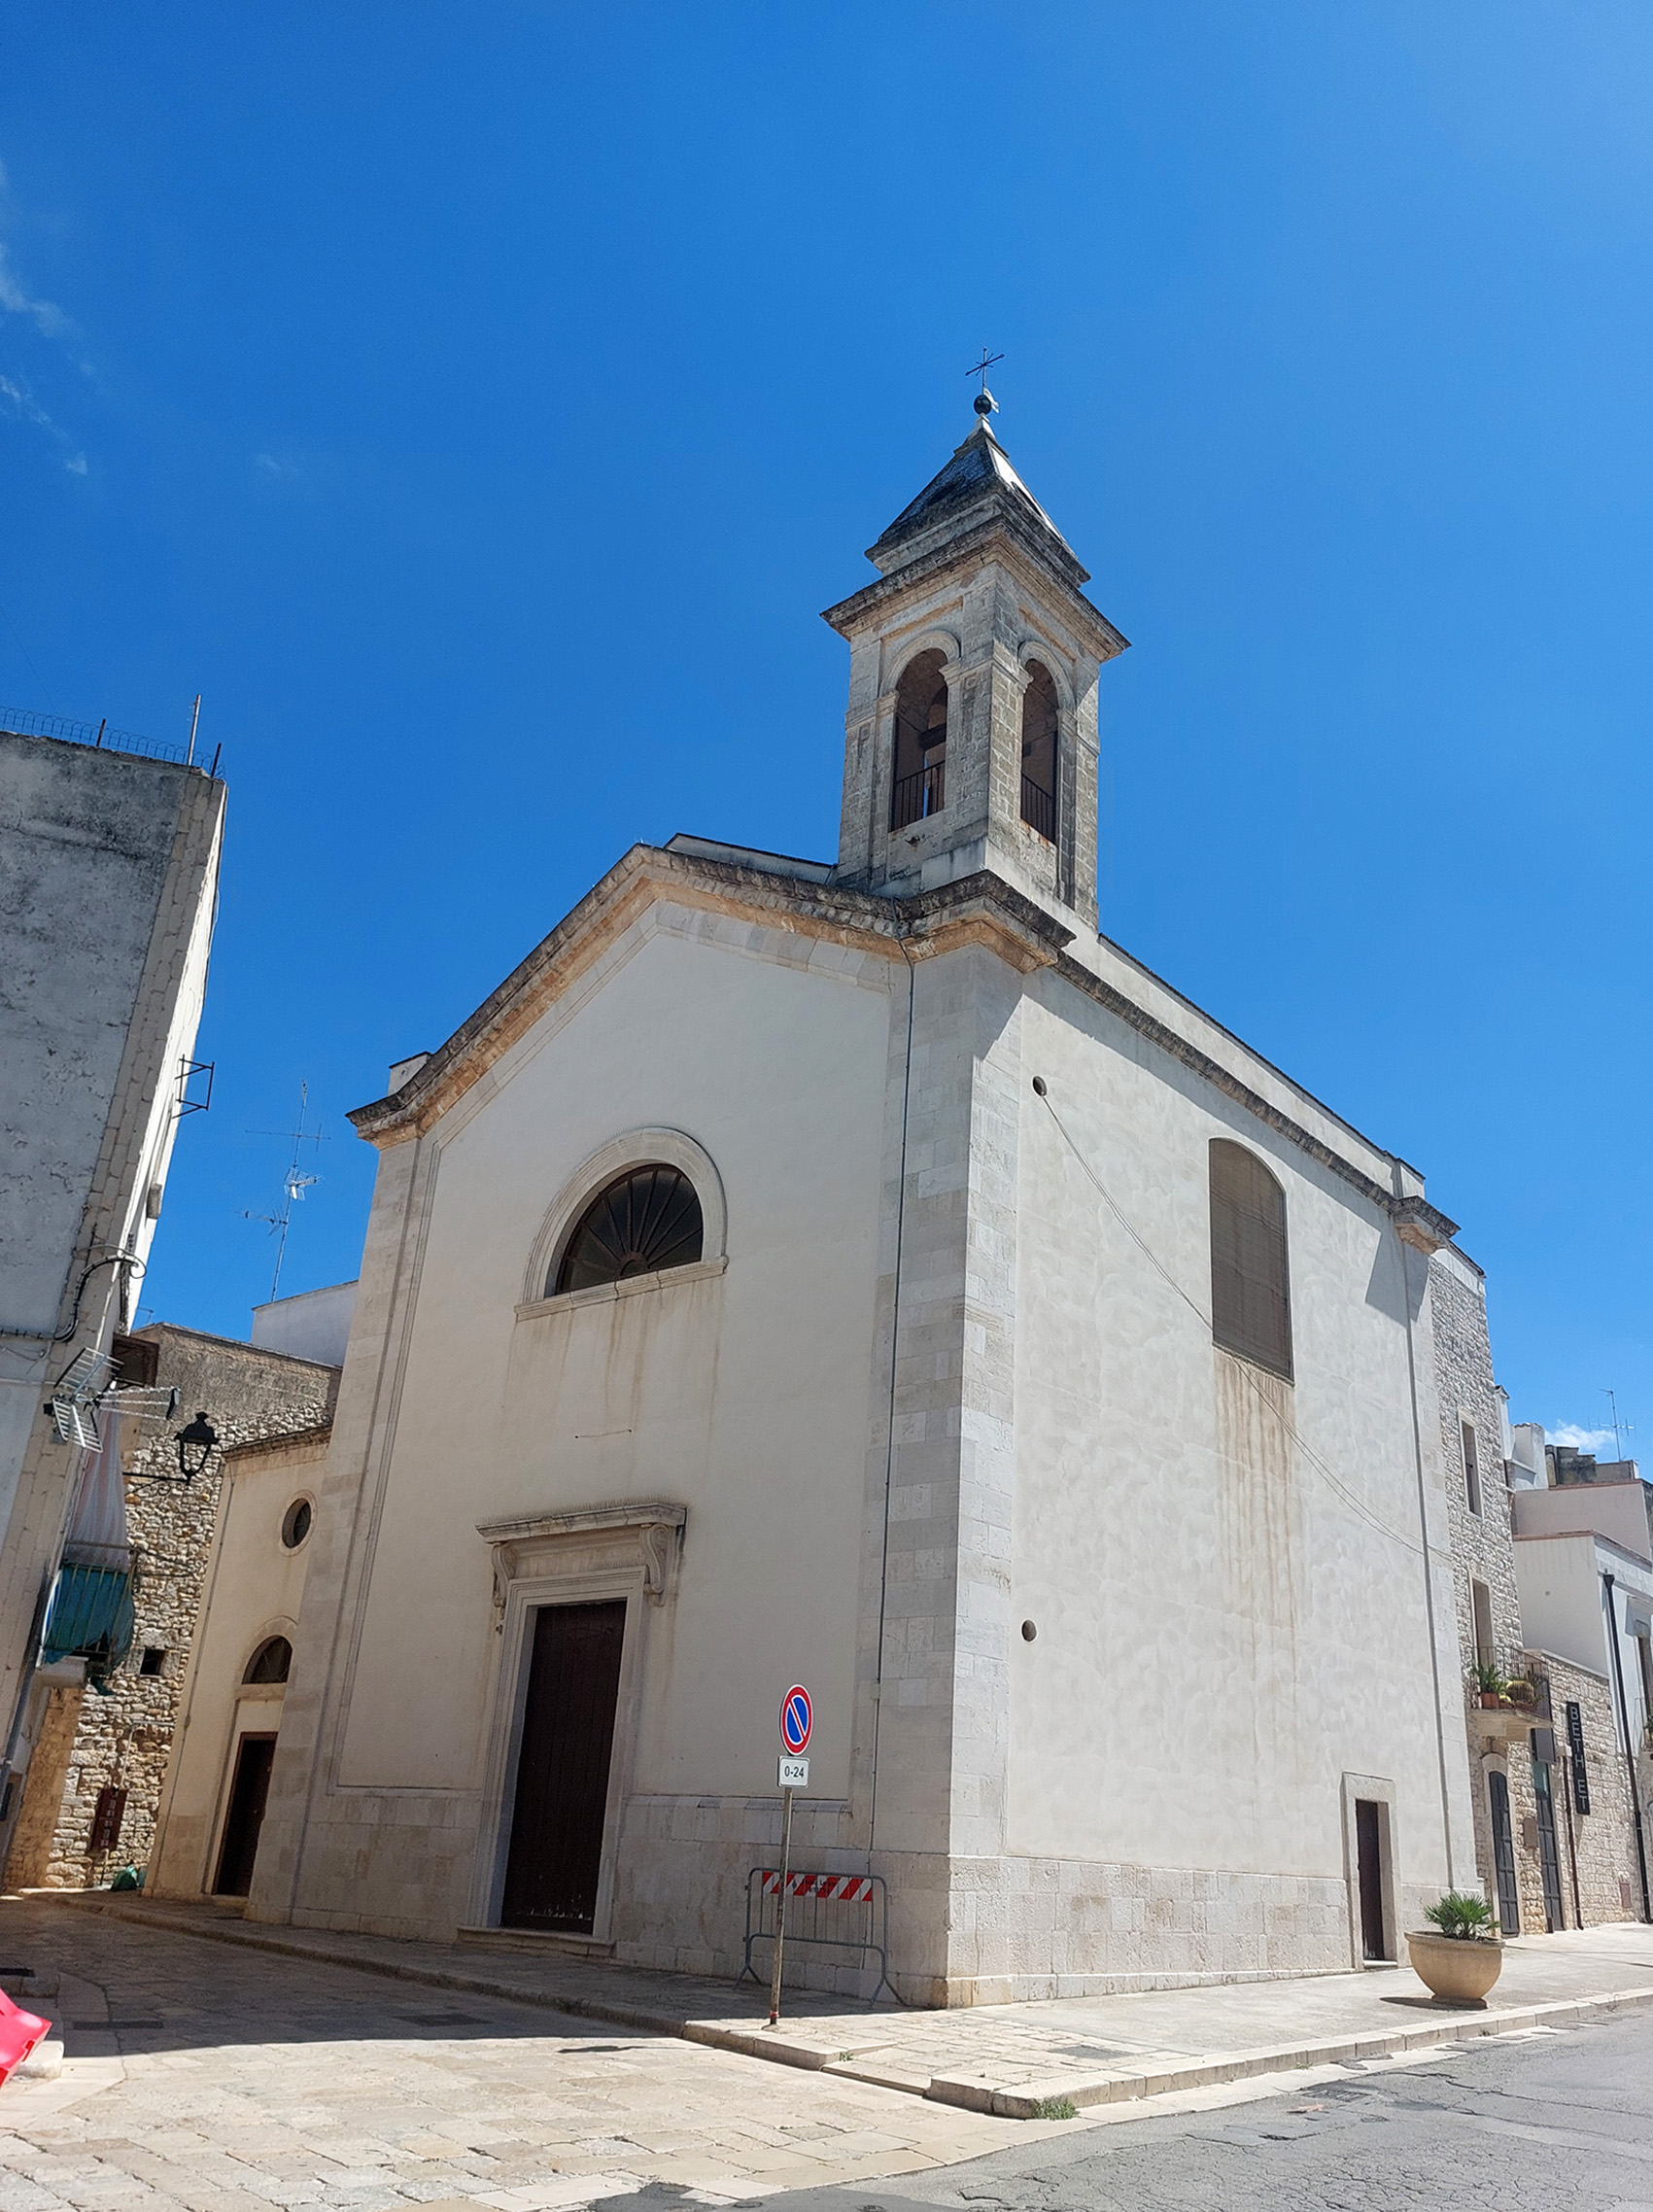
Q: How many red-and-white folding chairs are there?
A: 0